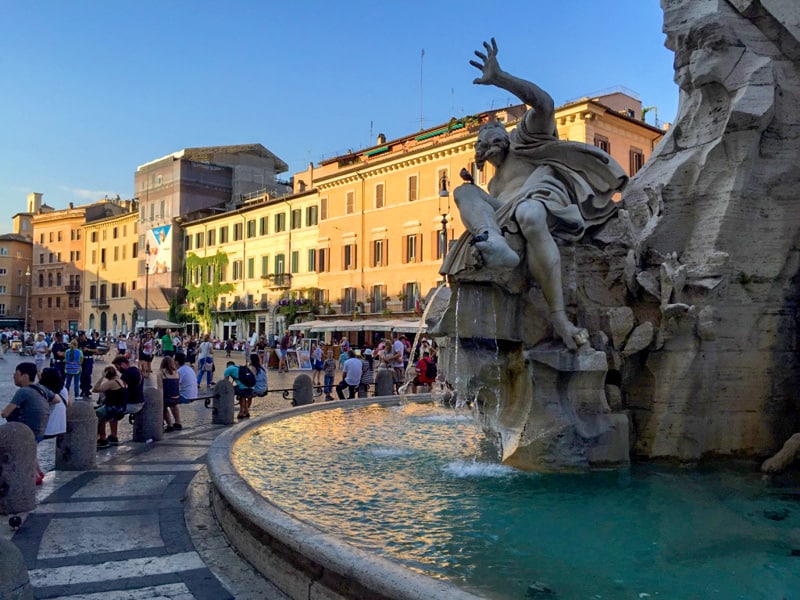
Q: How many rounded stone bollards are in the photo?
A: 7